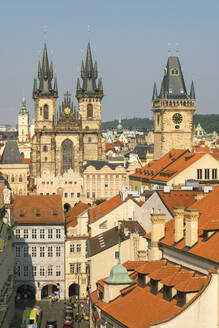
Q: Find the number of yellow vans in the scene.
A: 1